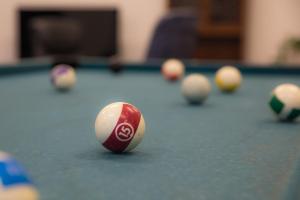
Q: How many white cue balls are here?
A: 1